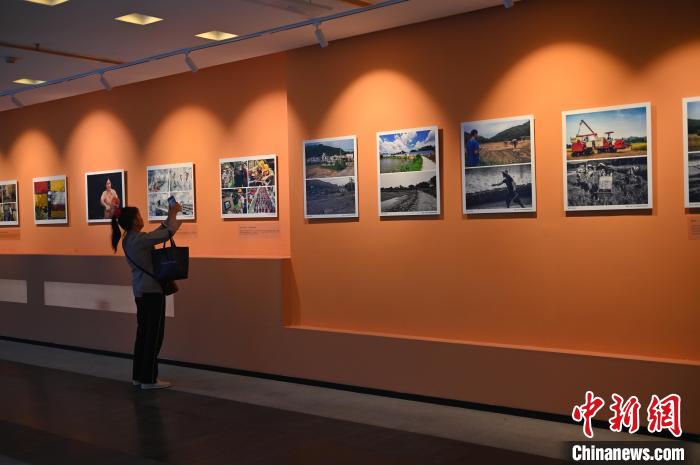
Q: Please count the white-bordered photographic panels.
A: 10